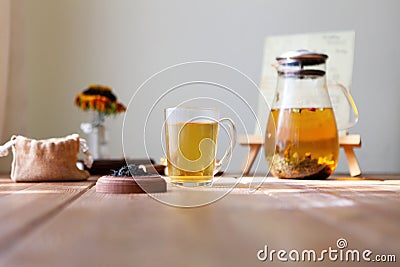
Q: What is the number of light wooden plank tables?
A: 1